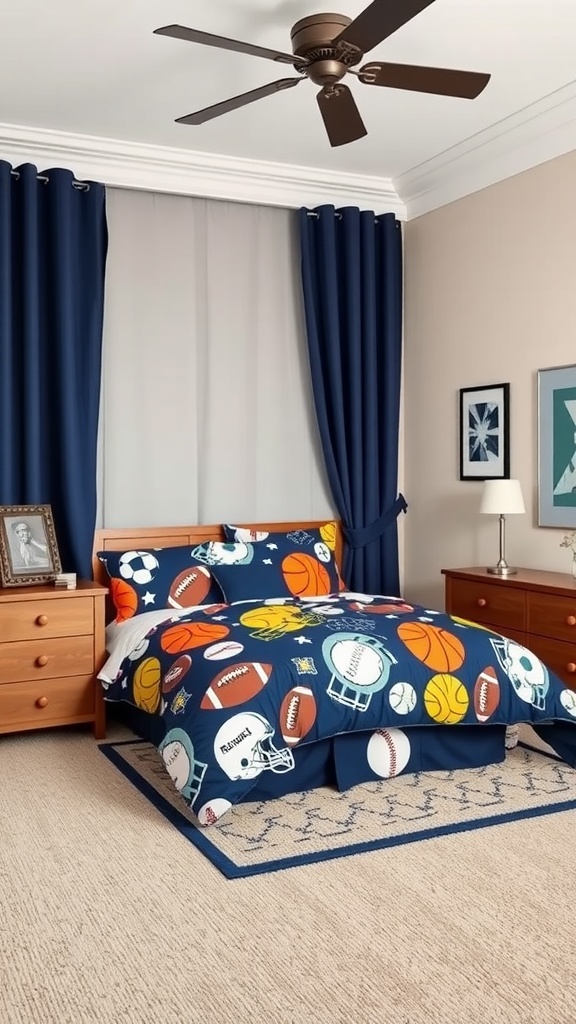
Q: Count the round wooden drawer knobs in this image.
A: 6